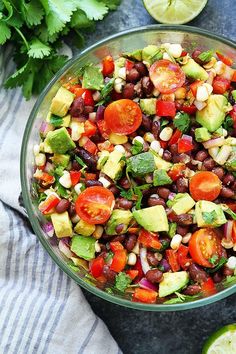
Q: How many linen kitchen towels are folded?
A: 1